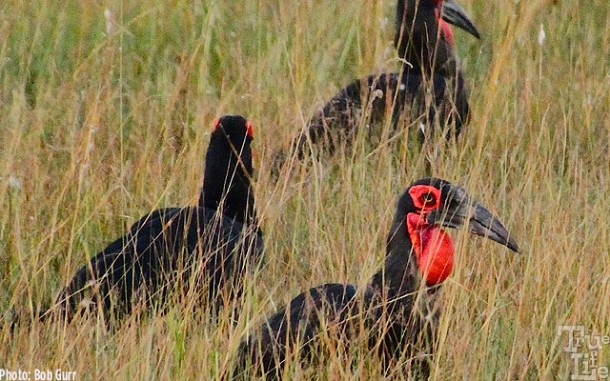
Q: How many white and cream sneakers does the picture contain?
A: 0